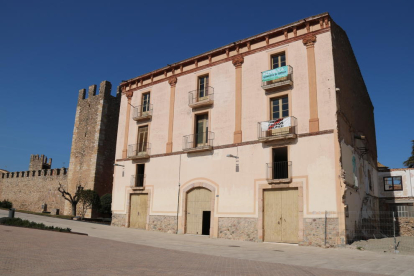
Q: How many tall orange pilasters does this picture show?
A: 4